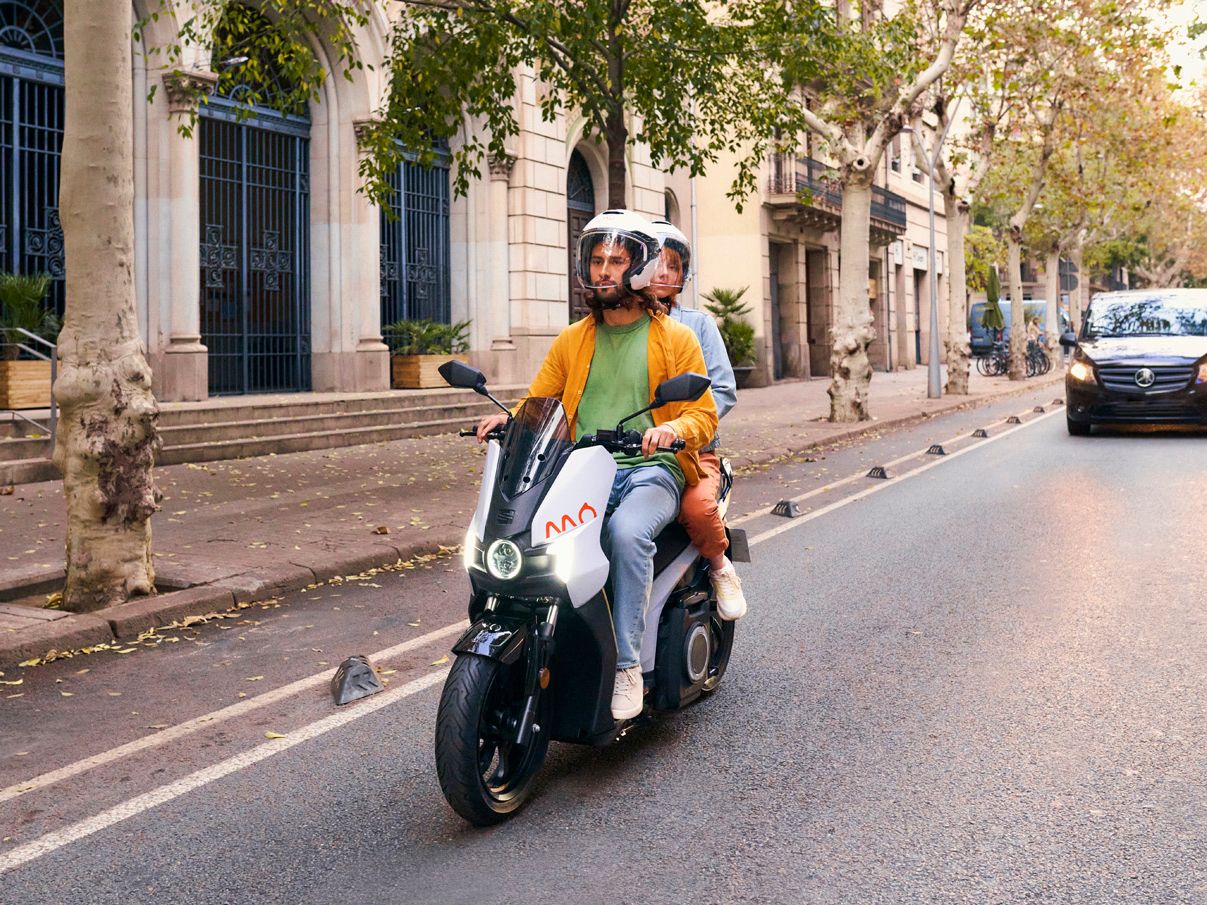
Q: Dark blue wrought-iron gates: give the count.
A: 3